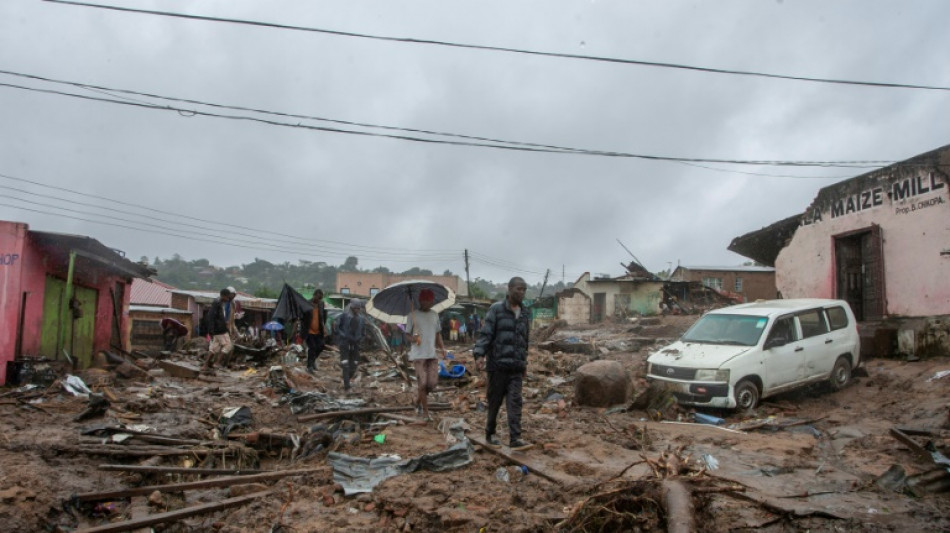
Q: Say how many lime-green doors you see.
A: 2